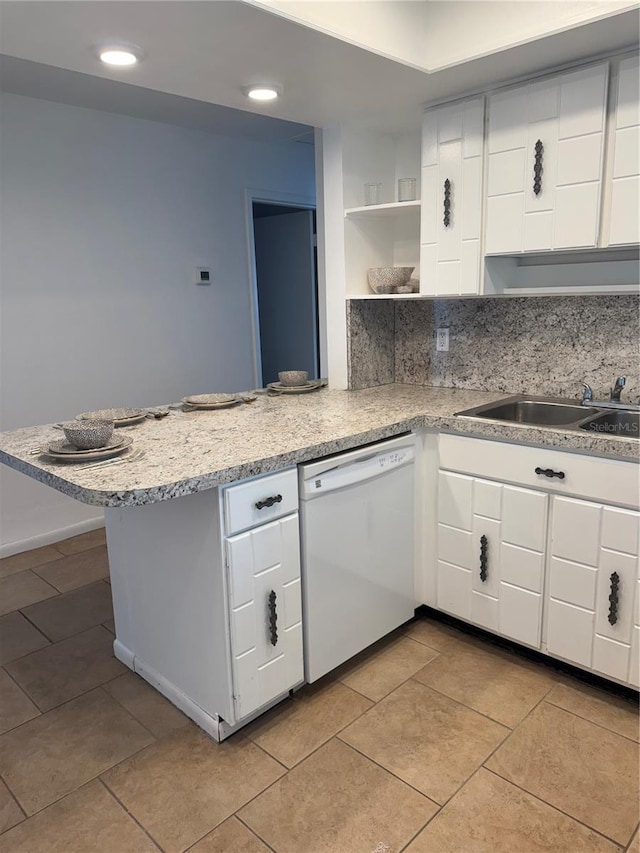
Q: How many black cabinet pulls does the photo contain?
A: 7